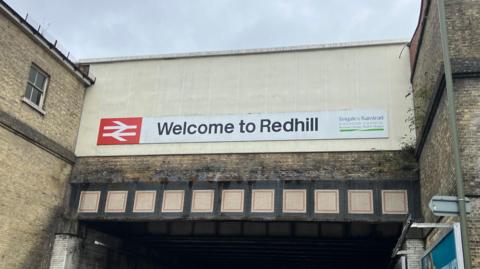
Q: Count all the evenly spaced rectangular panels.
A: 11